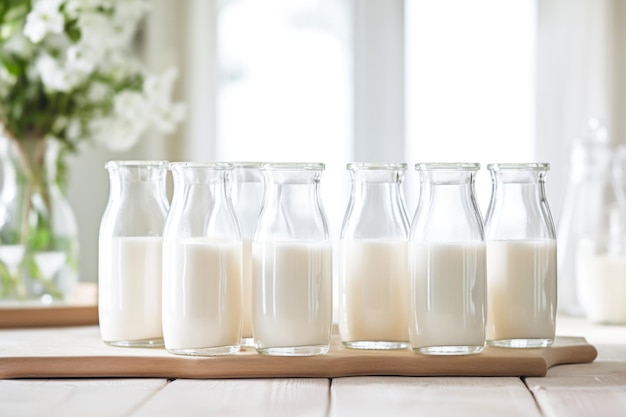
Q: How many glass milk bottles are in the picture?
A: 7